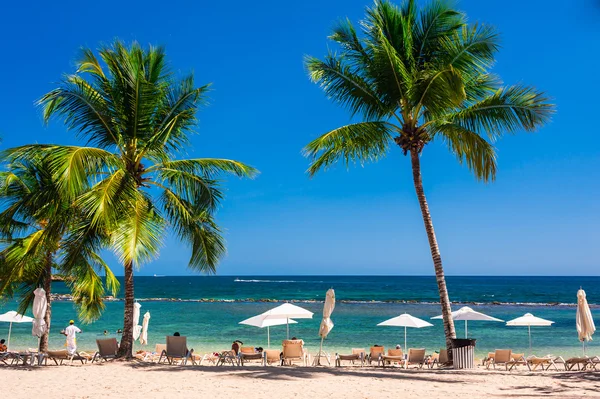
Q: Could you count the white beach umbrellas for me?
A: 11